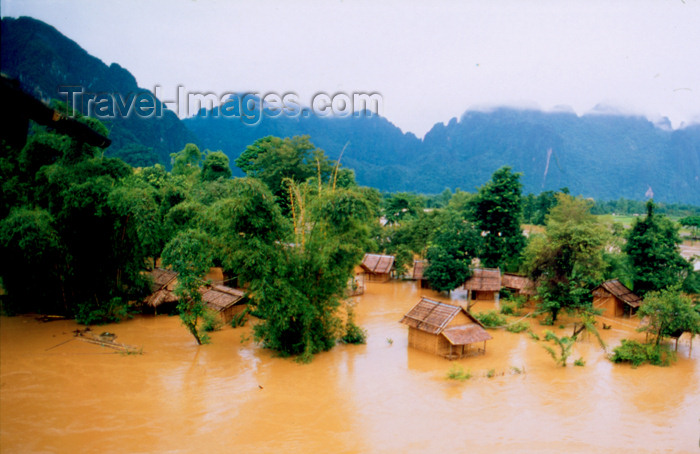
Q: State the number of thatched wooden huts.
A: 8